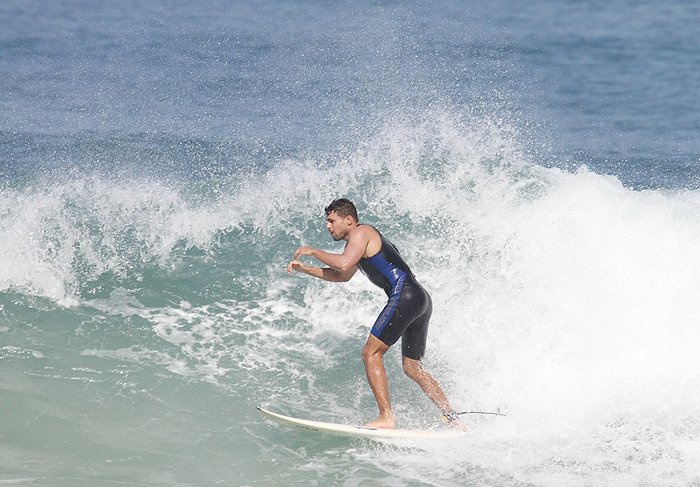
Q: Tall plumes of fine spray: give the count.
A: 1